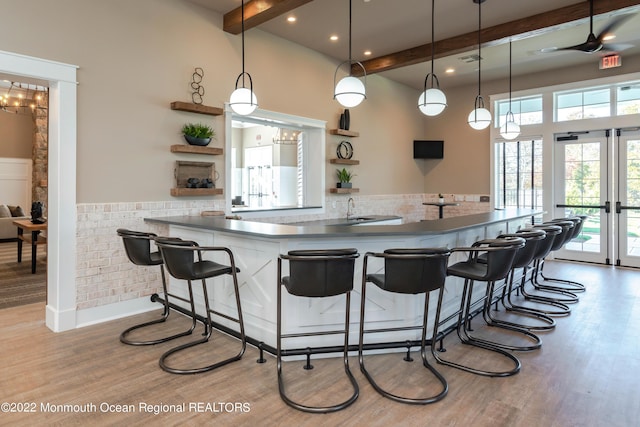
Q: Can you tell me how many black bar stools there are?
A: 10